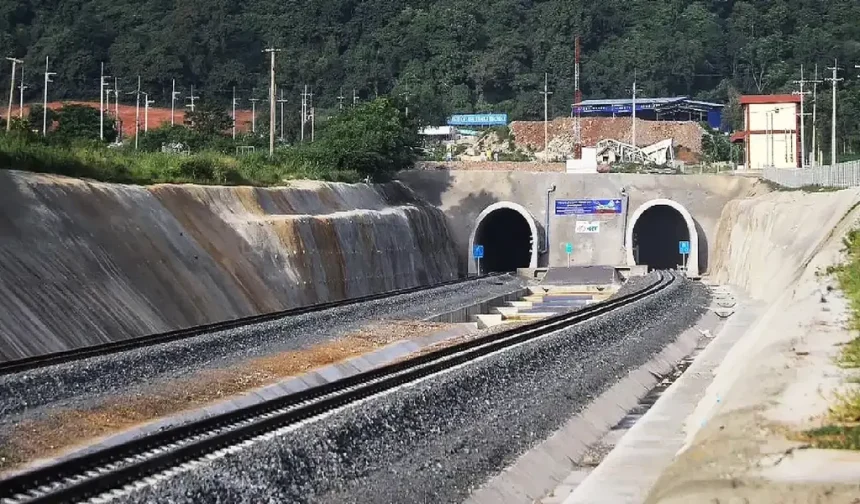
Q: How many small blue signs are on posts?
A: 2